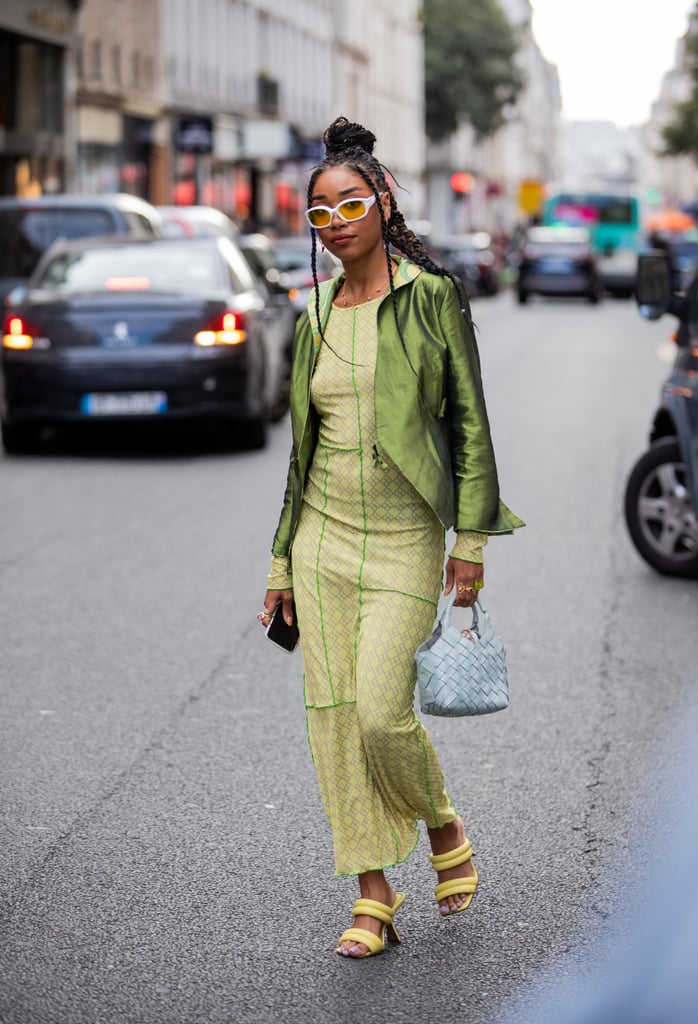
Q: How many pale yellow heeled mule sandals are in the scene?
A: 2